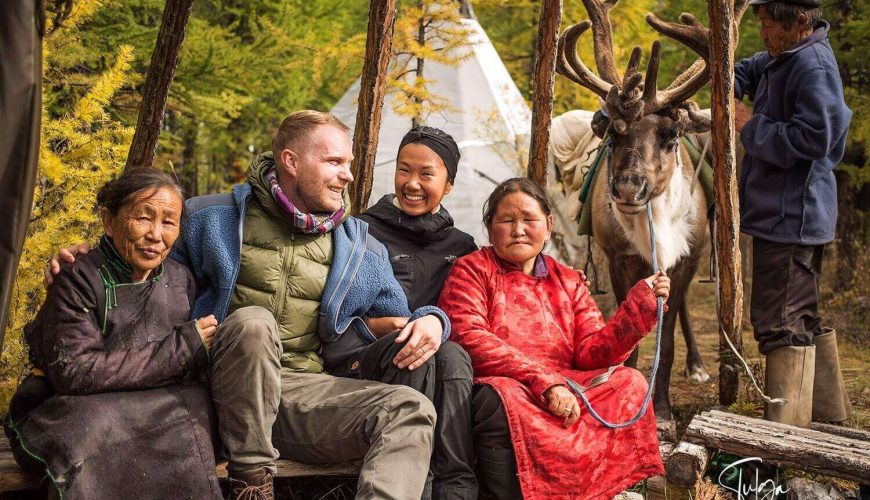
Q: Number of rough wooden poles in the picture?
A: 4